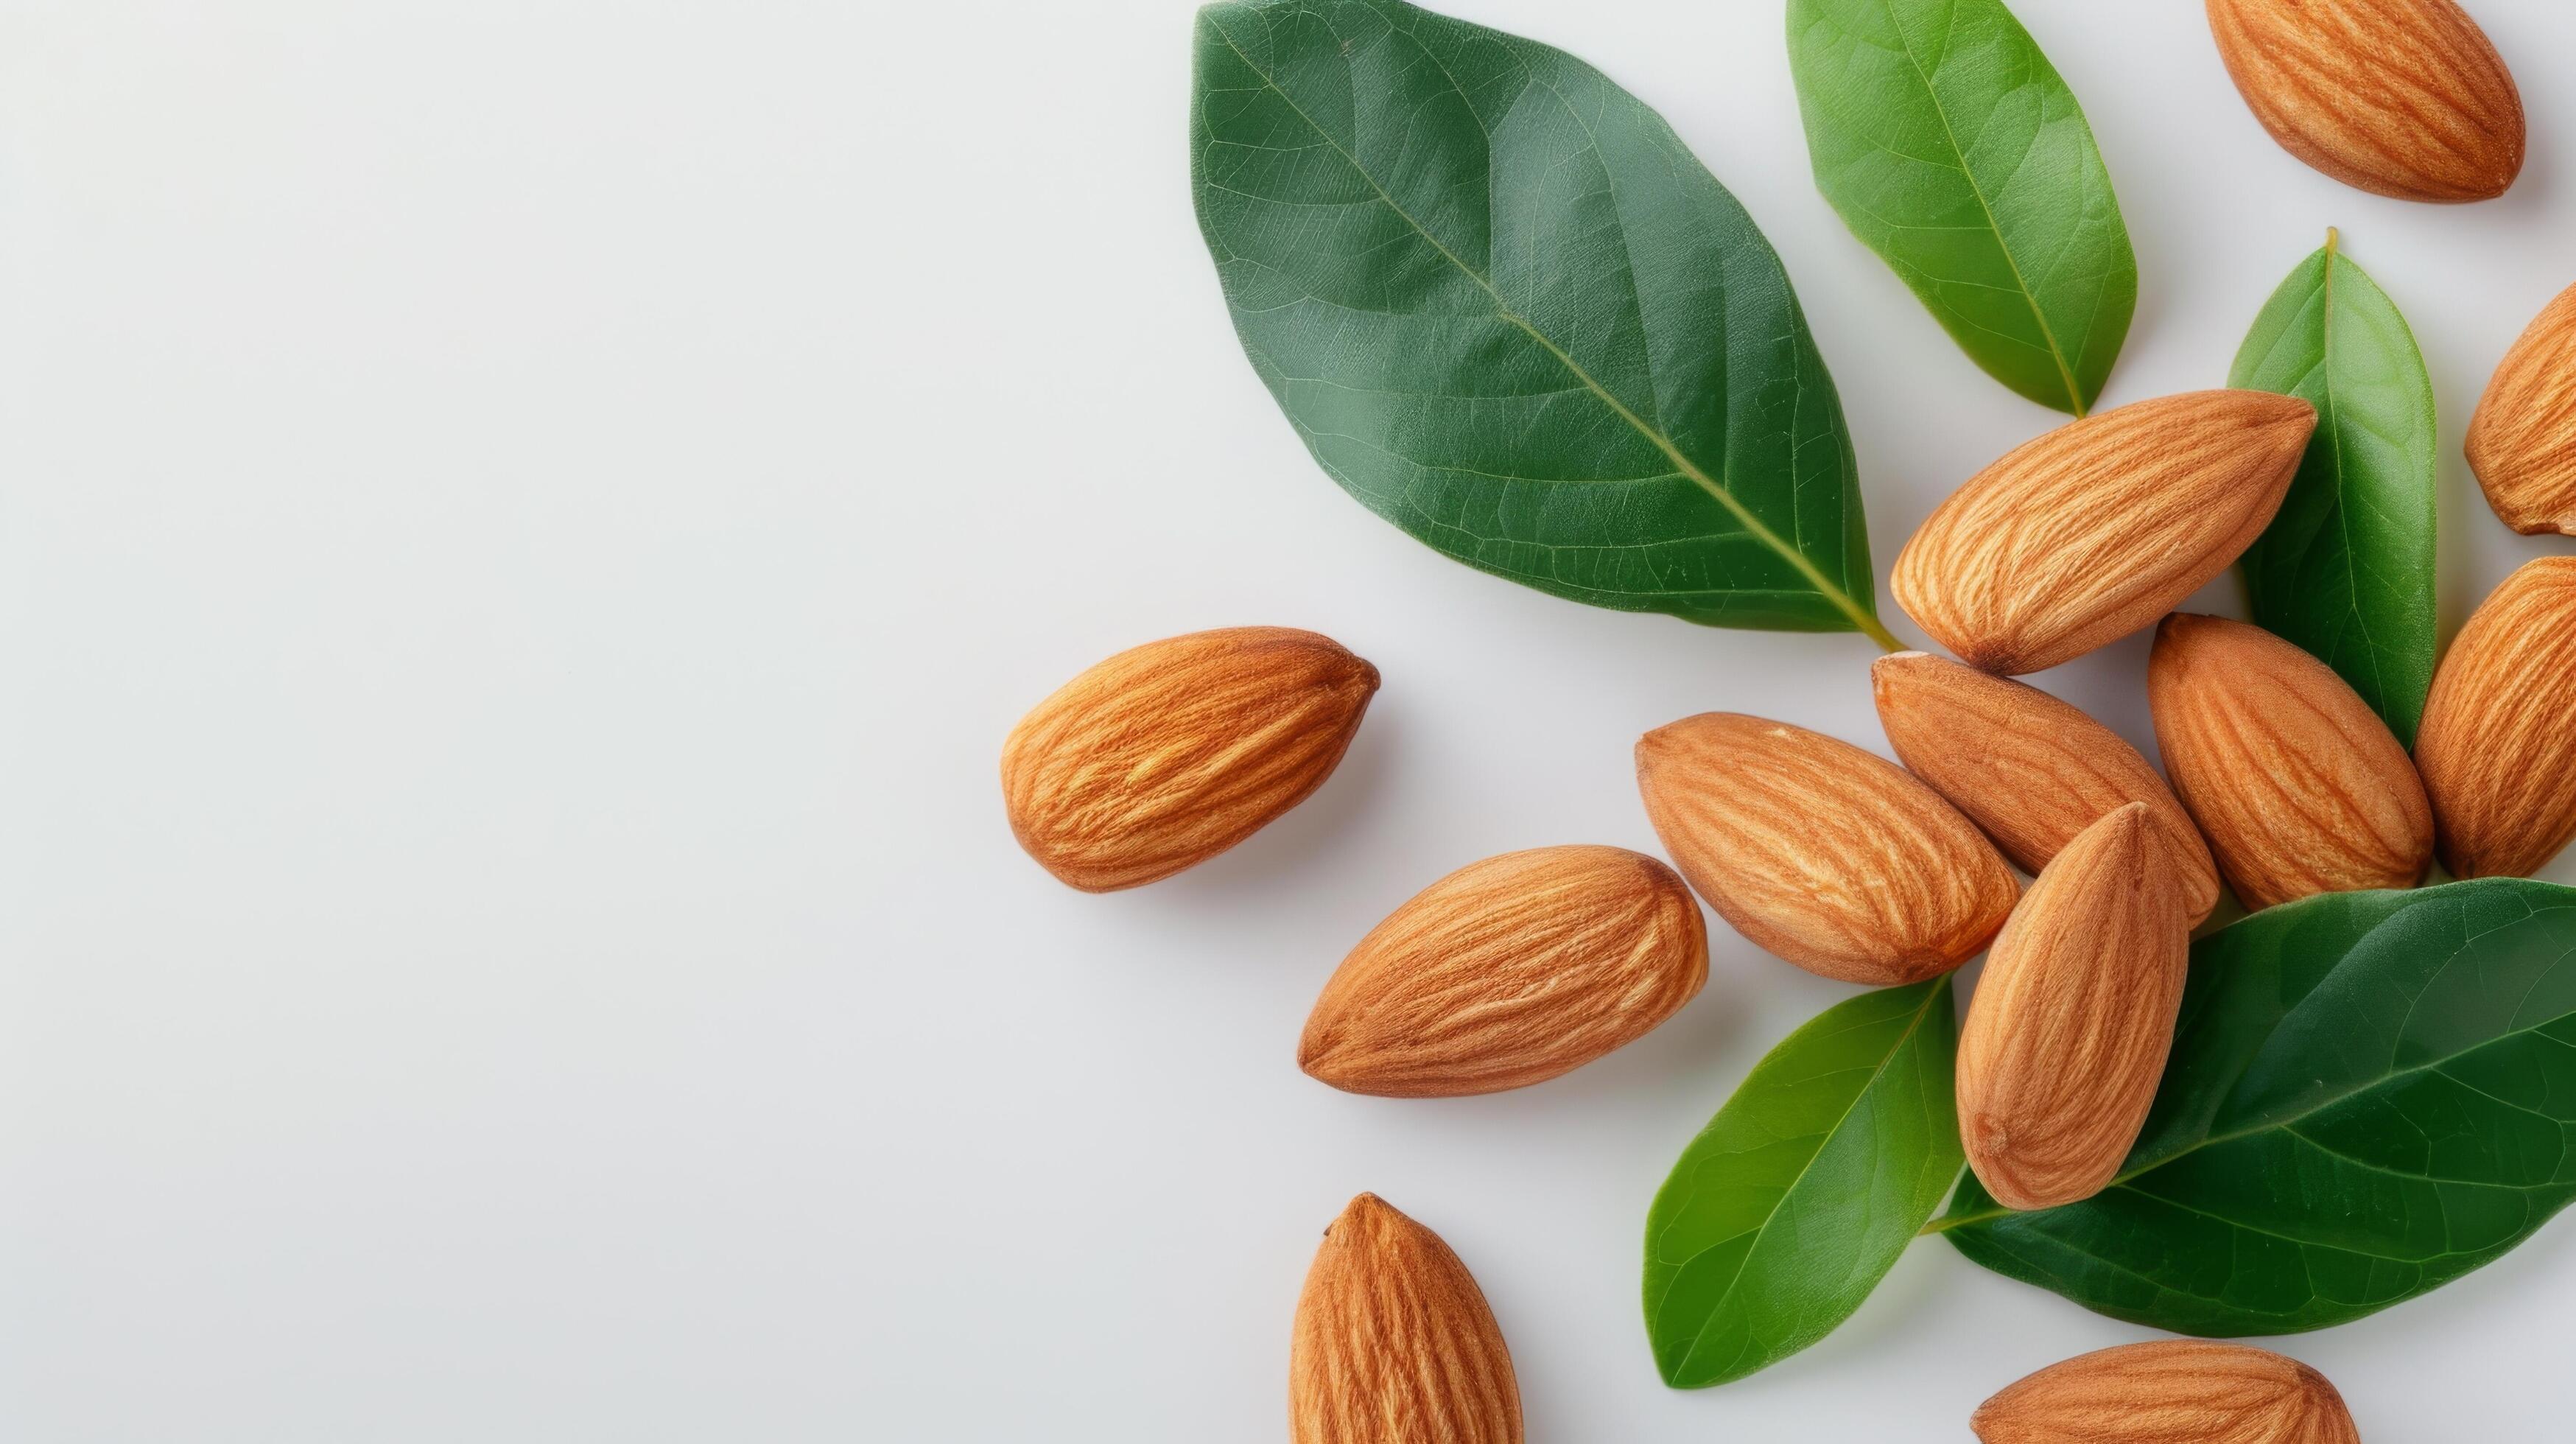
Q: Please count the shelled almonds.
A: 12